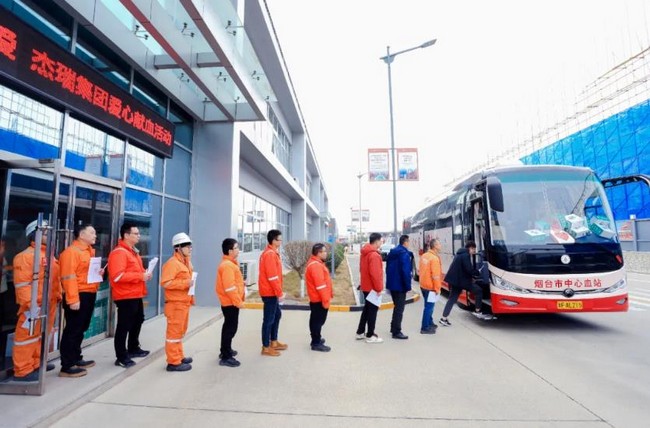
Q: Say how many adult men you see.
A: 11